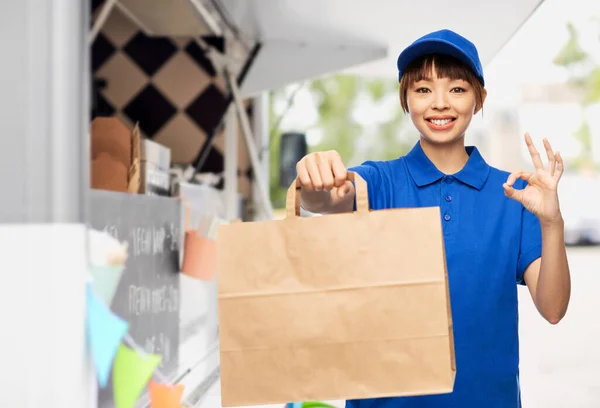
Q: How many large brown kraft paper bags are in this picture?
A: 1